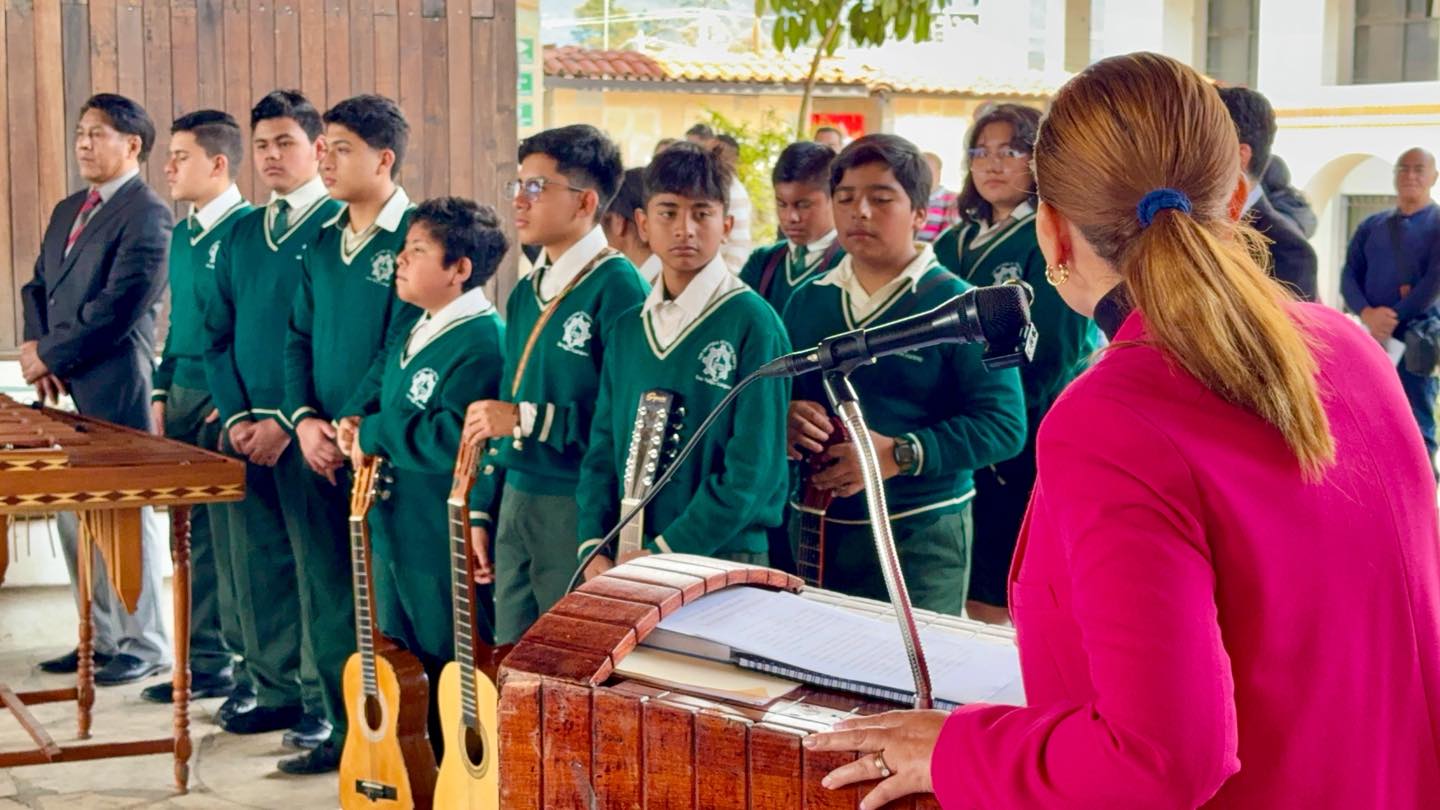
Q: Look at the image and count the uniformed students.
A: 10